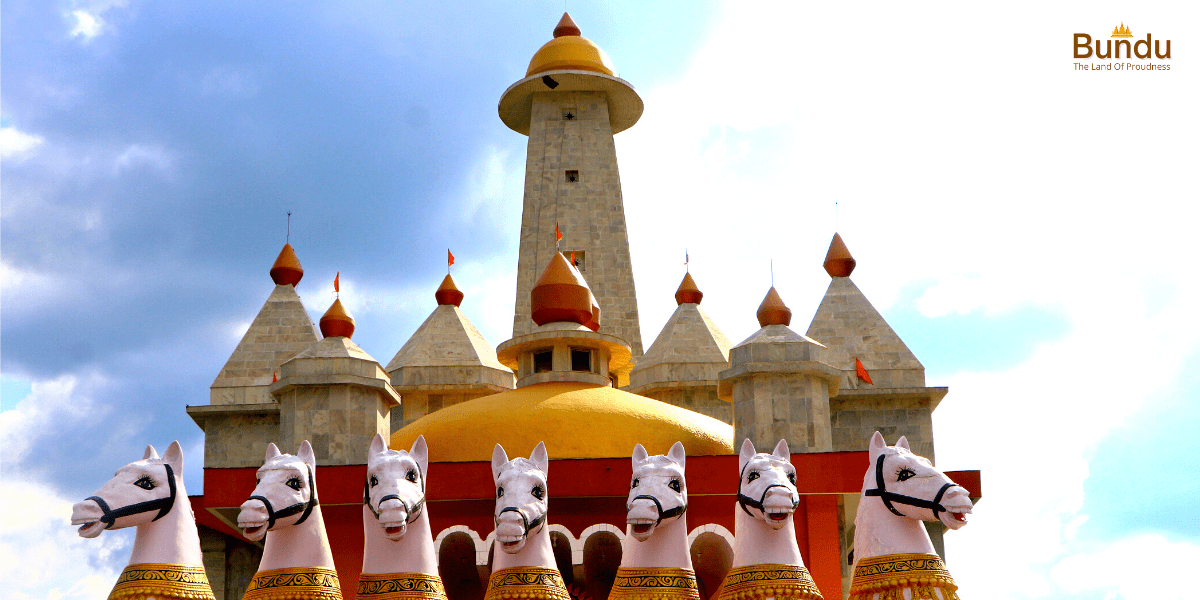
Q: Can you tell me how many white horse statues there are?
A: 7